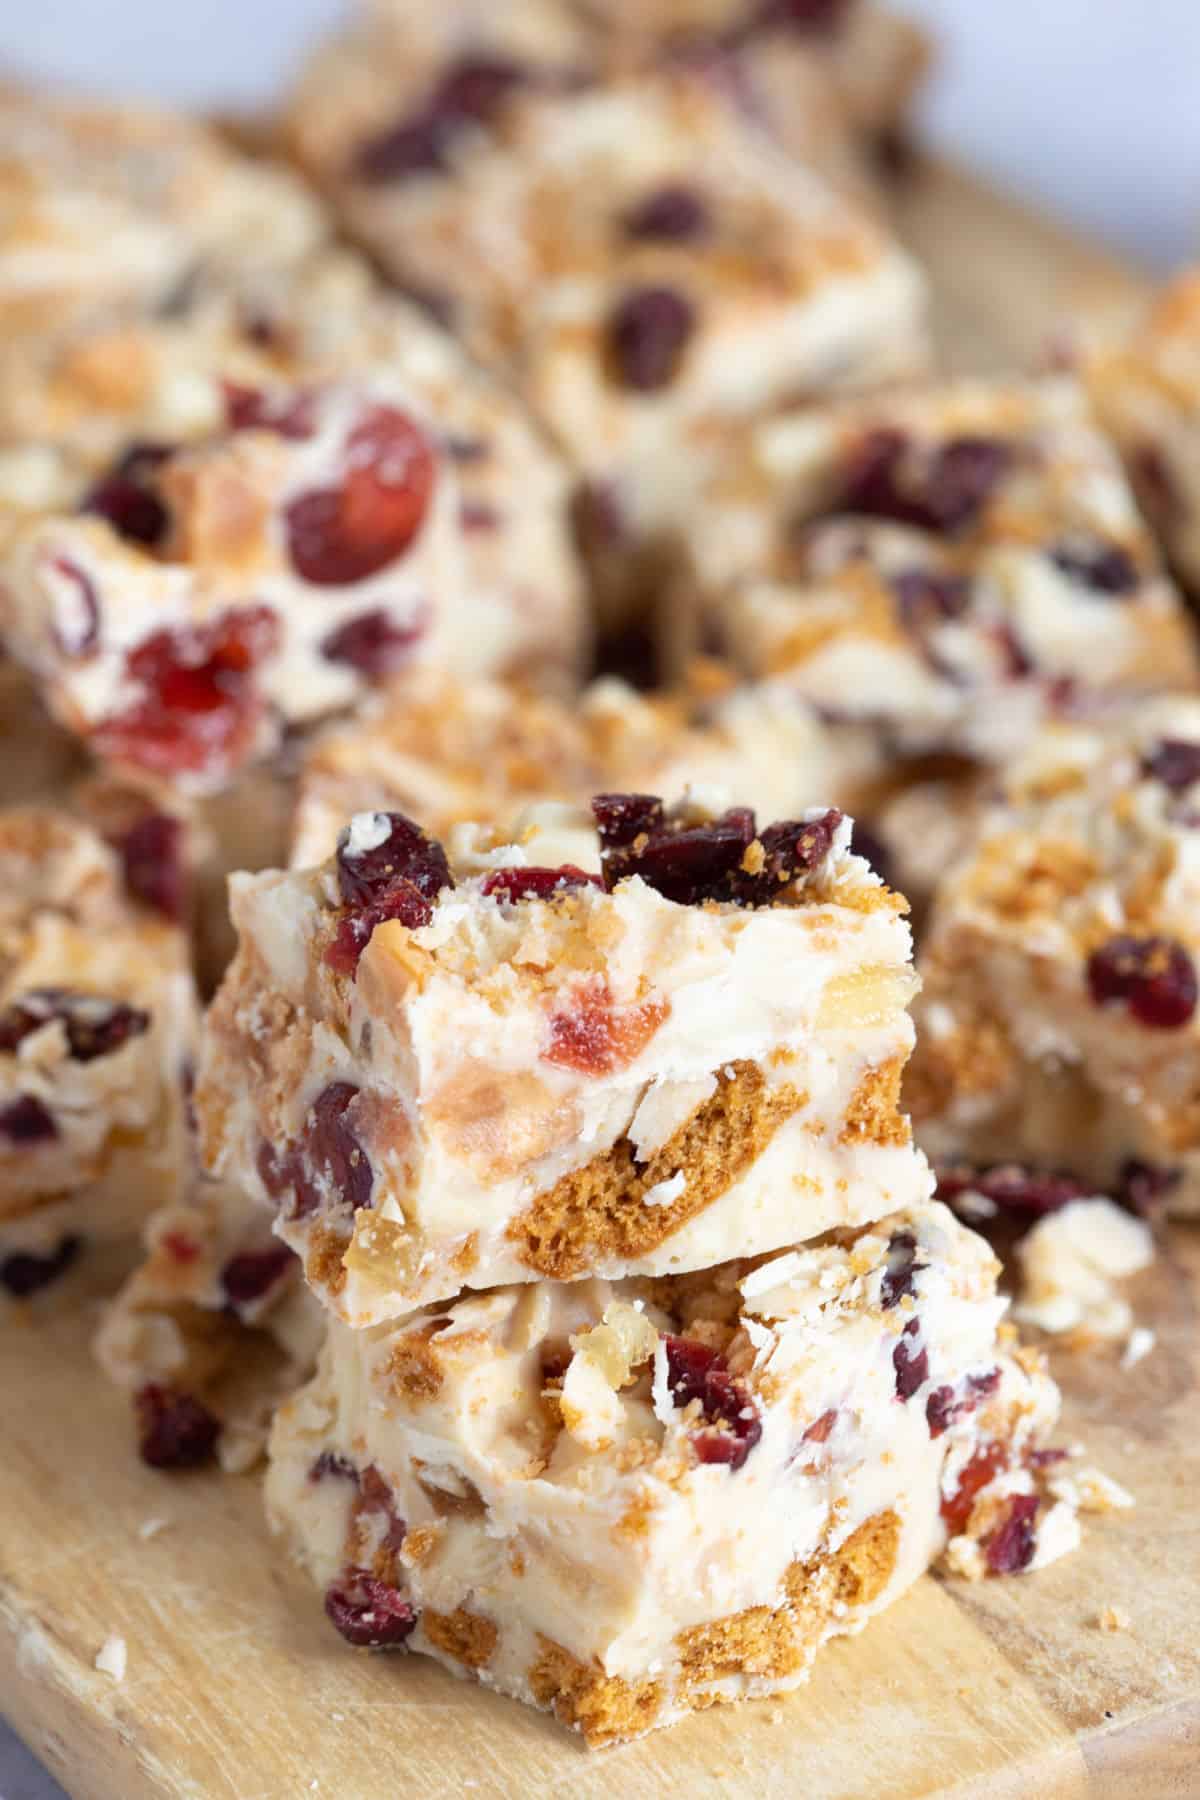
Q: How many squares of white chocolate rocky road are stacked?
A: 2